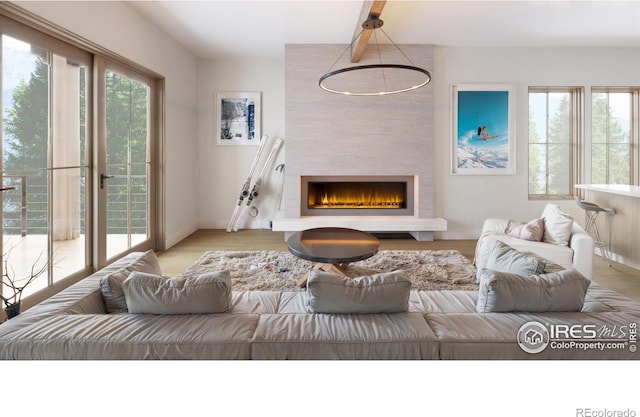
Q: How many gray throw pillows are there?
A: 5